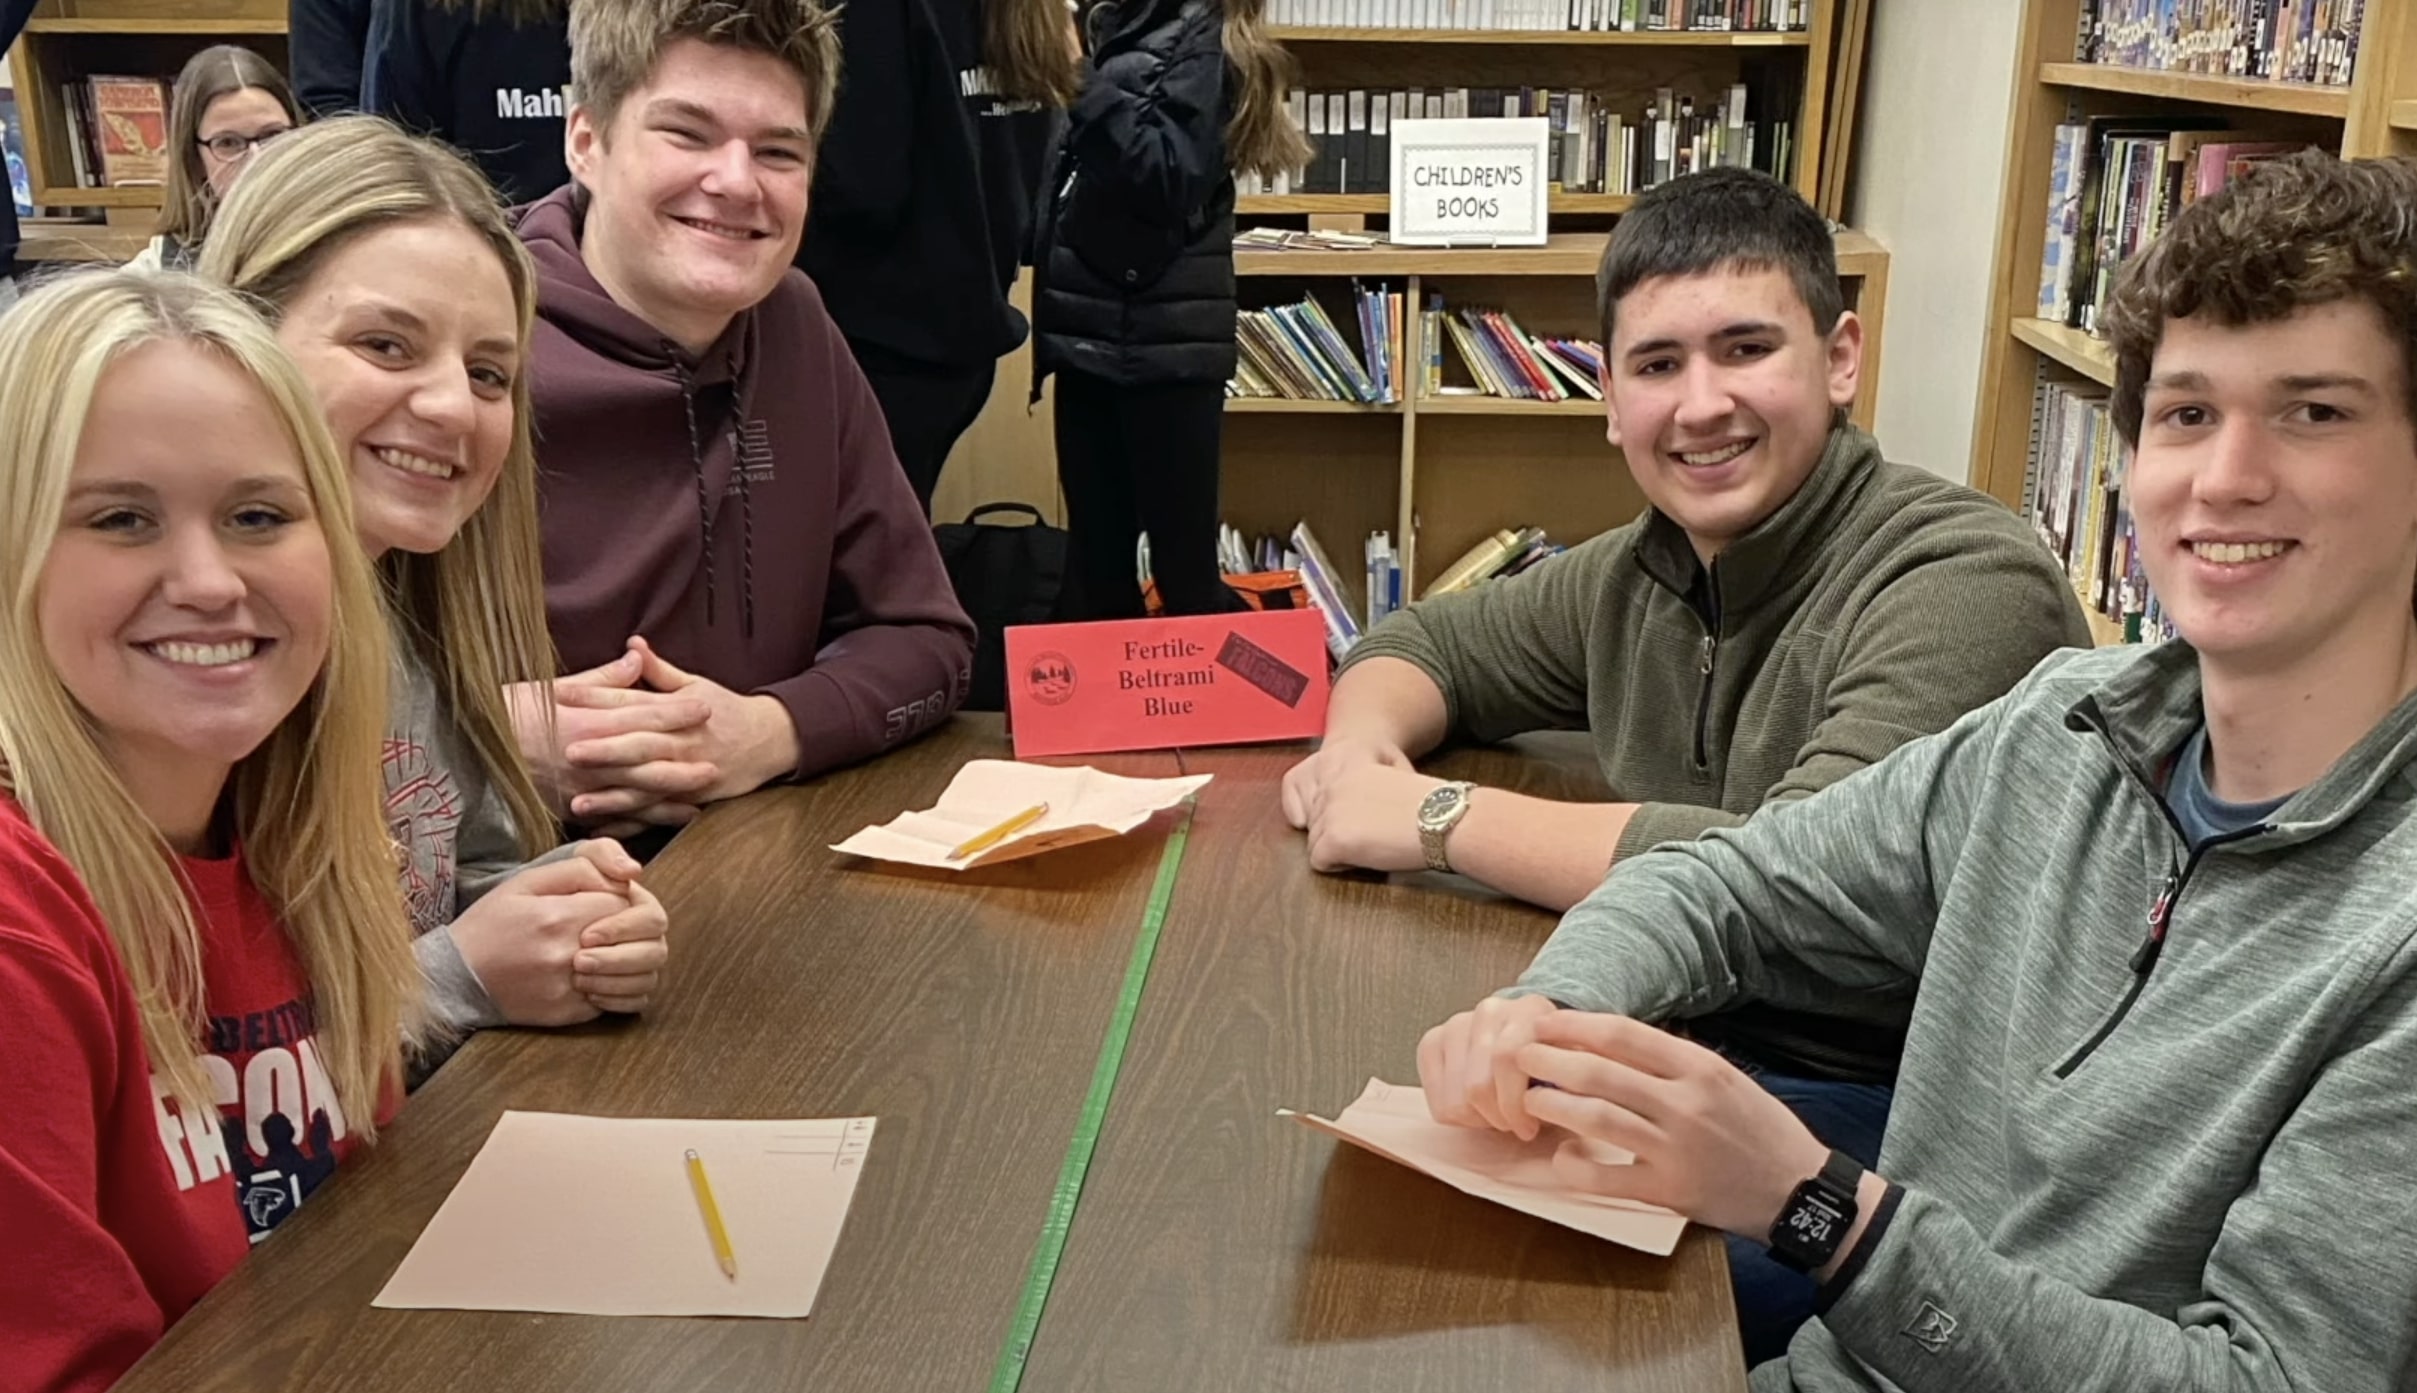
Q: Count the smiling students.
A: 5